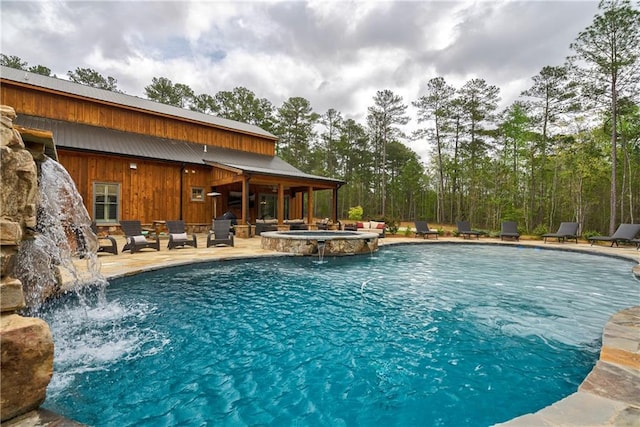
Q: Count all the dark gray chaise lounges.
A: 5